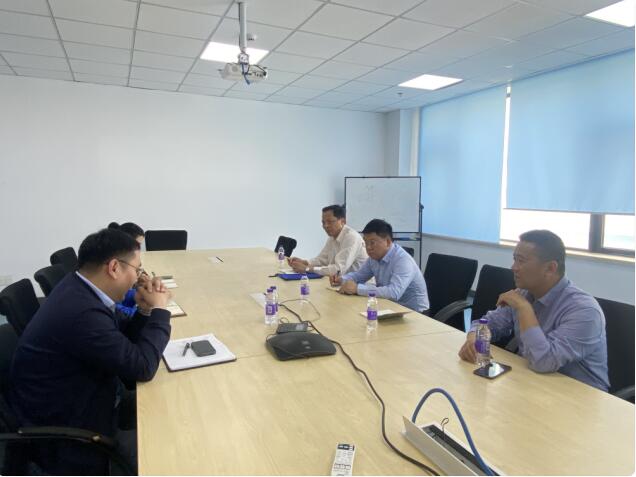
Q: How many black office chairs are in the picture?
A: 10